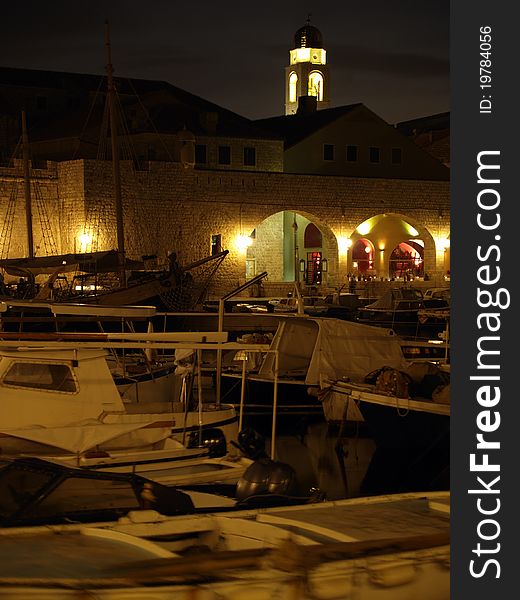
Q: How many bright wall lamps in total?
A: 4